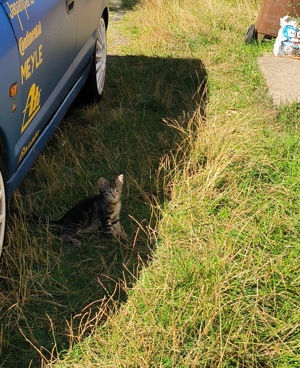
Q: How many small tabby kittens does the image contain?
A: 1